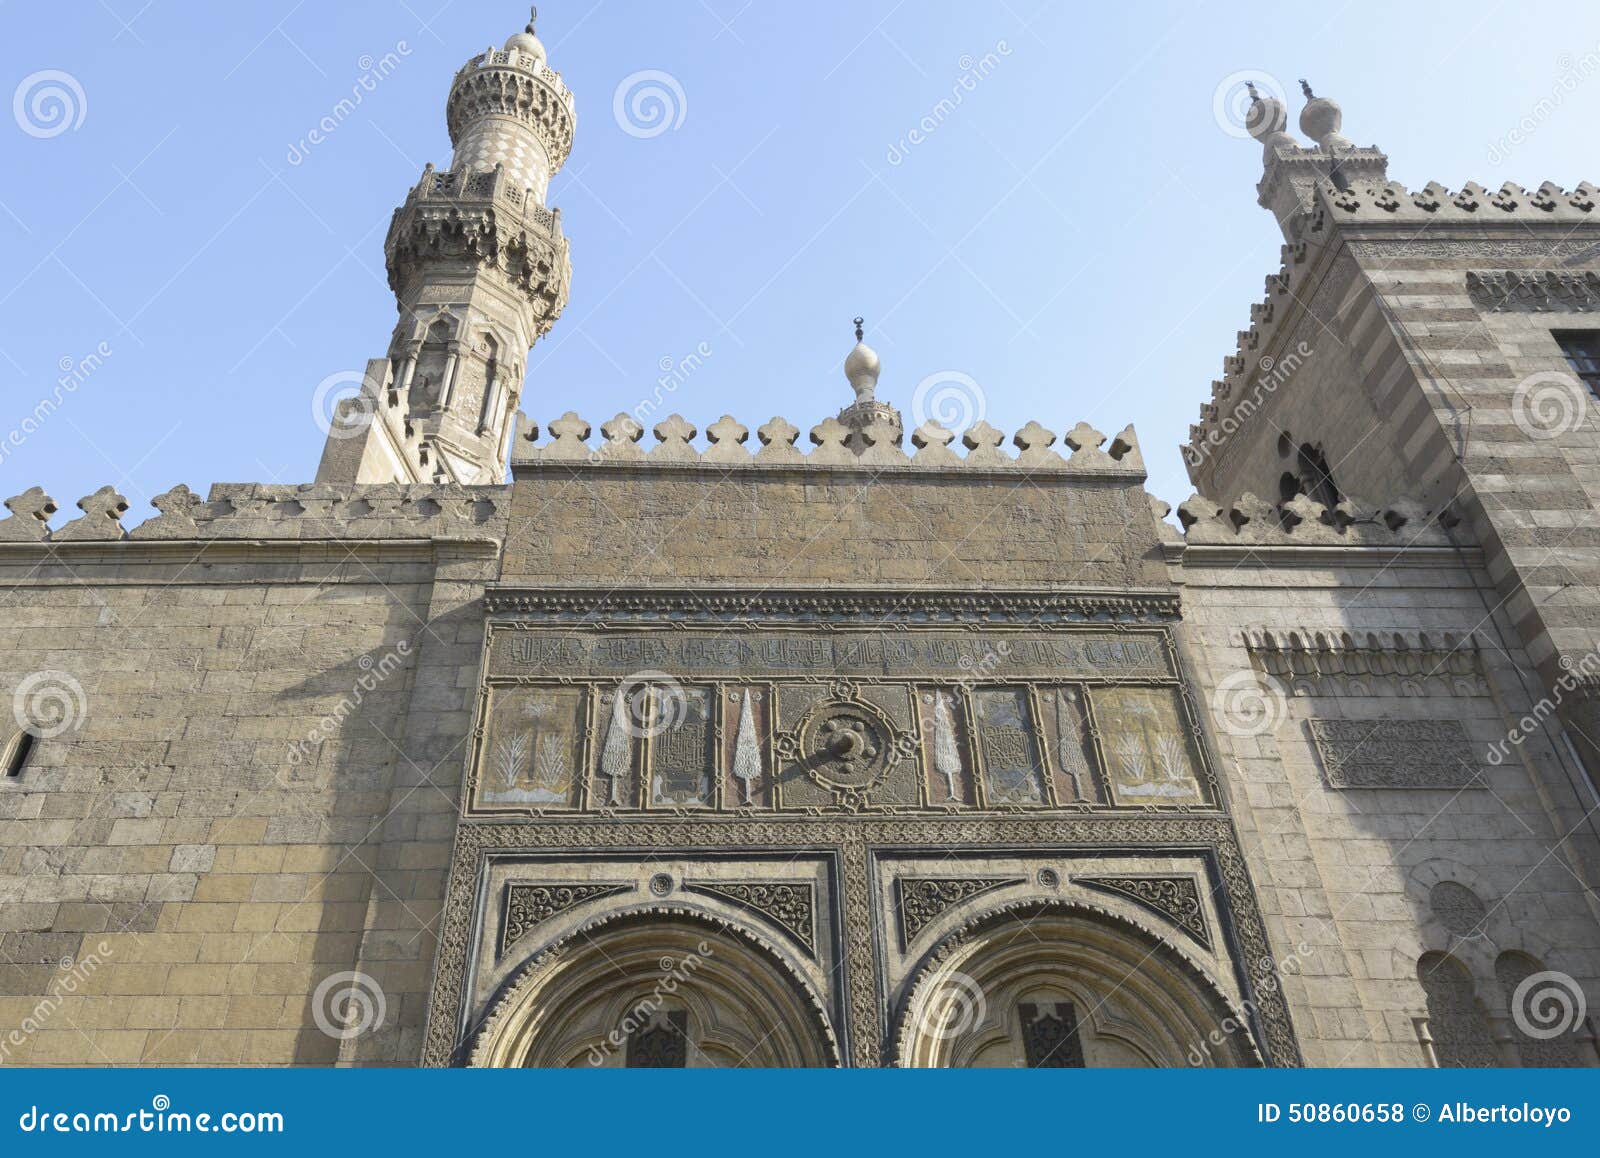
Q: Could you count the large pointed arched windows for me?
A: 2